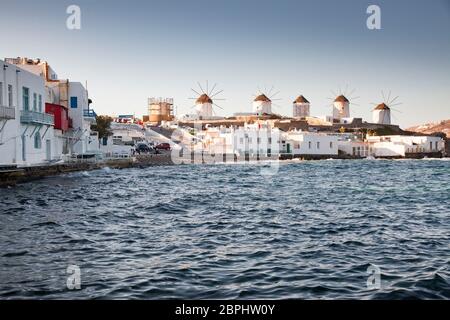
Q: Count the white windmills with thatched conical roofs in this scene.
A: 5